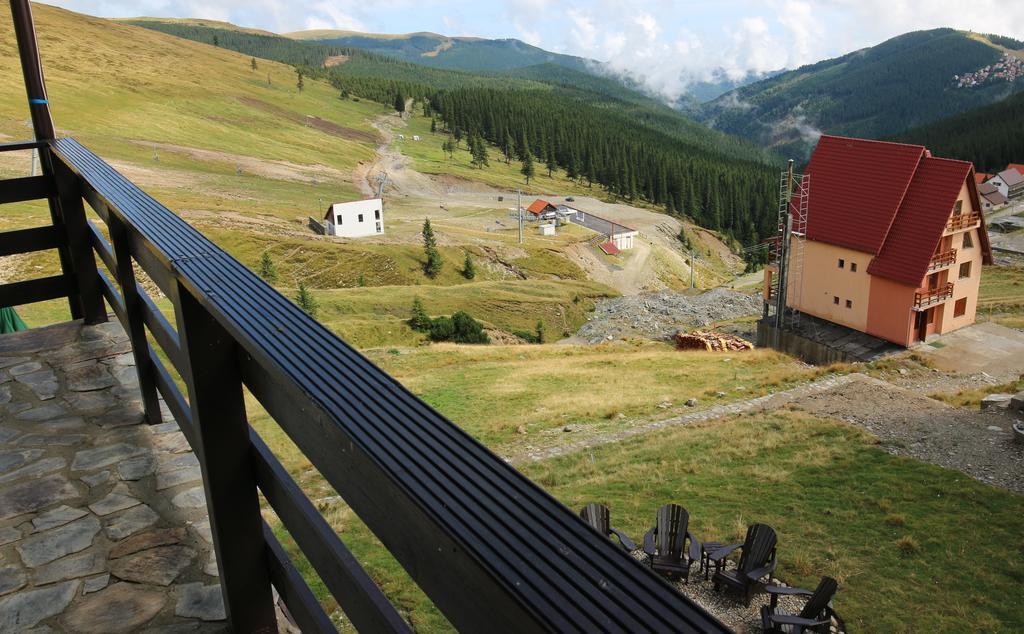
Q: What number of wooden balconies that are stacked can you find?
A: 3